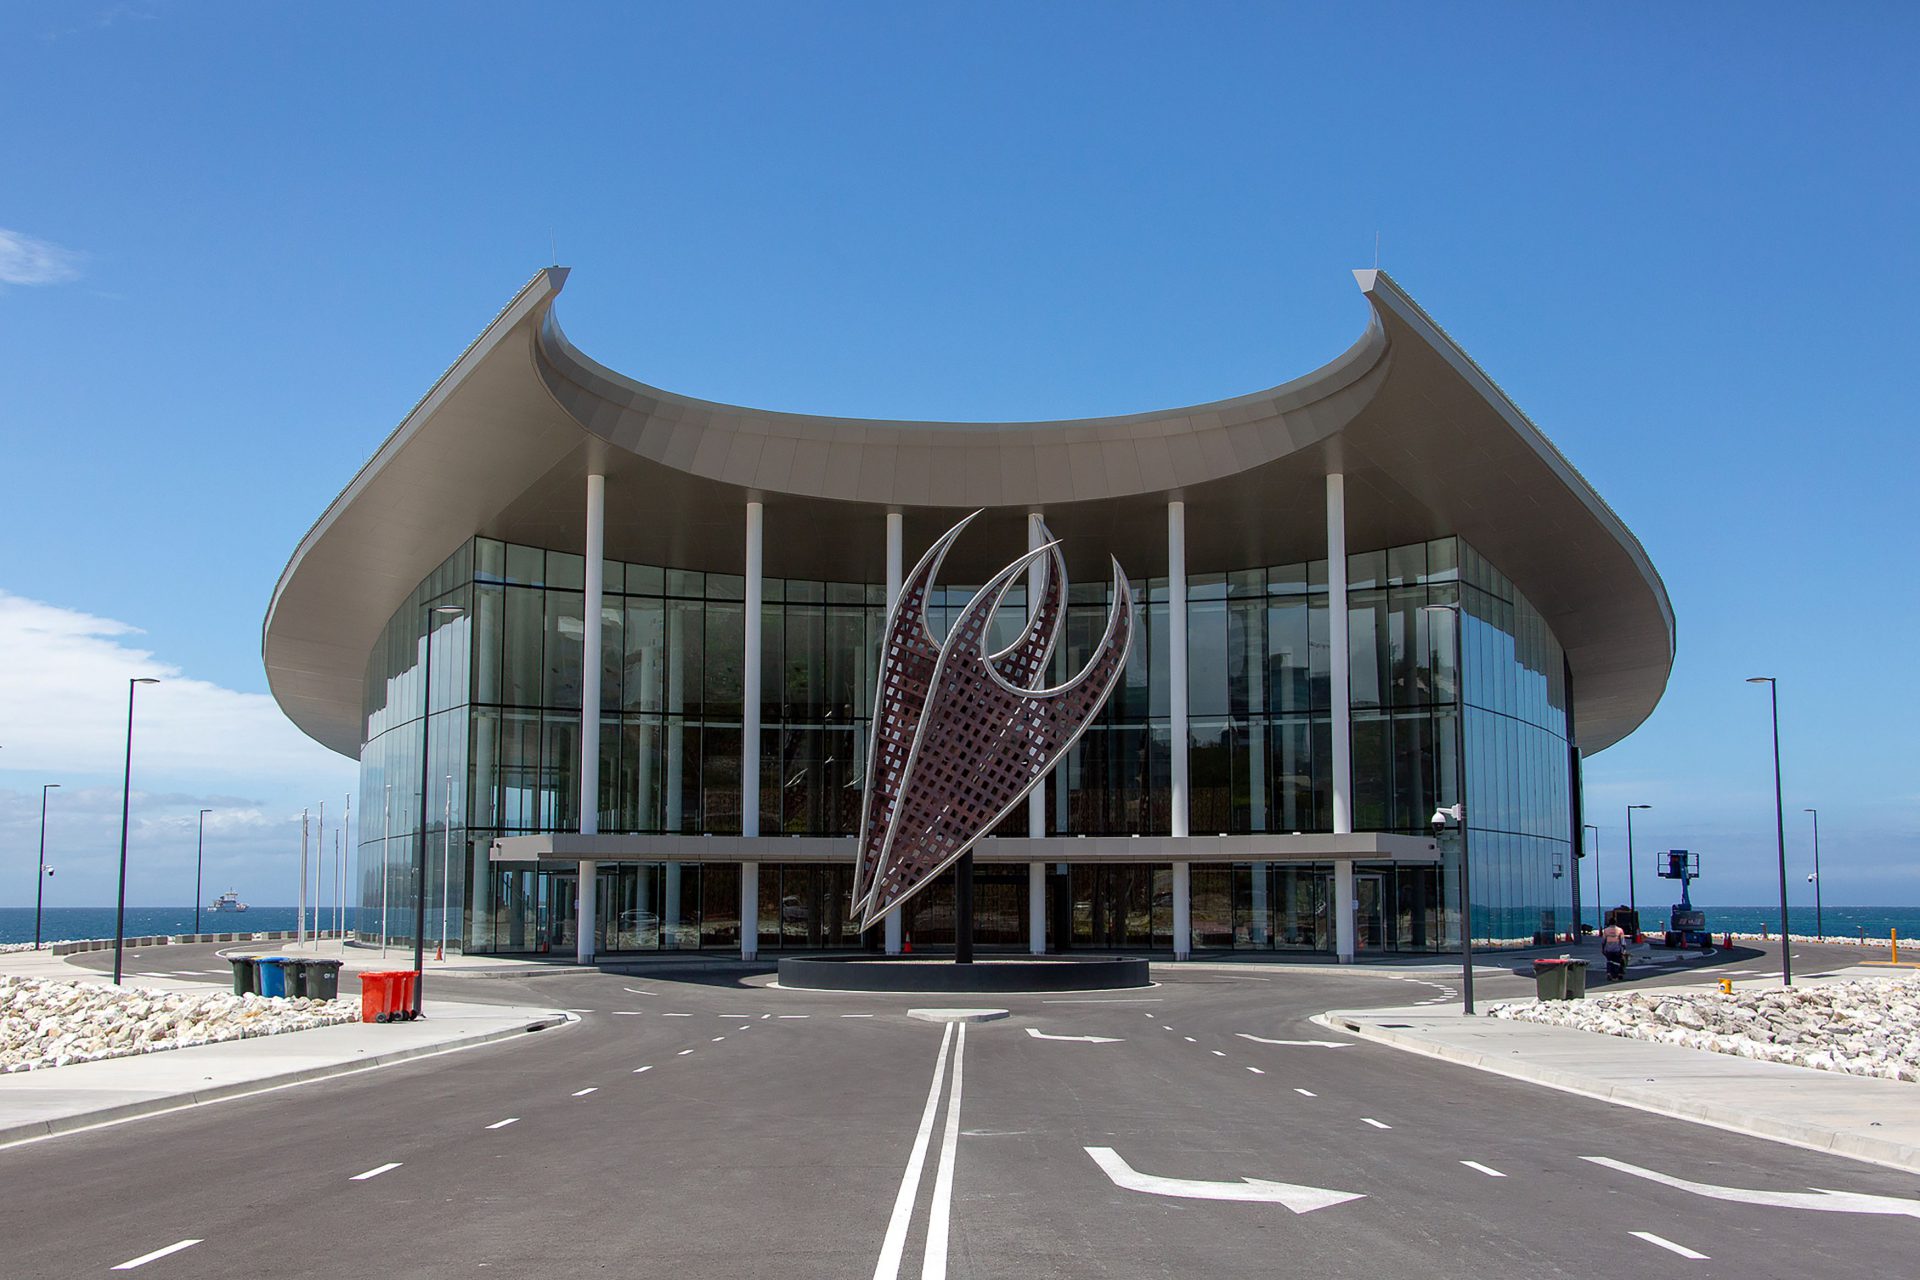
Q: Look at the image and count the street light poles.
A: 9